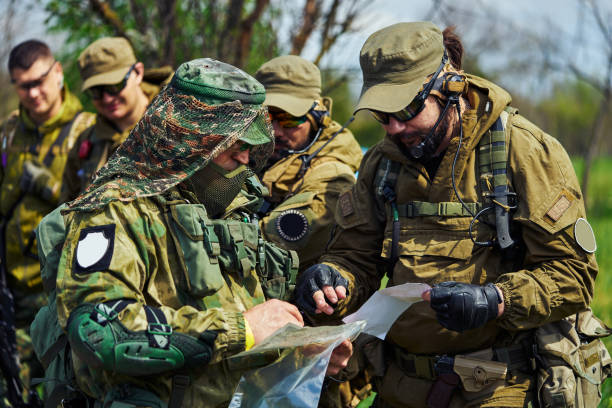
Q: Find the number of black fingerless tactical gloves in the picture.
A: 2